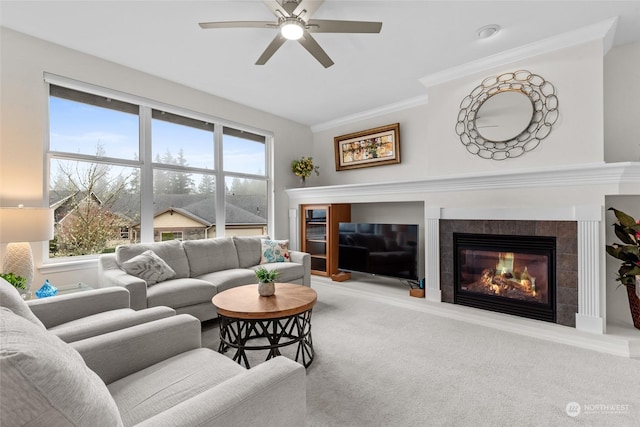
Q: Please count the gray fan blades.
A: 6